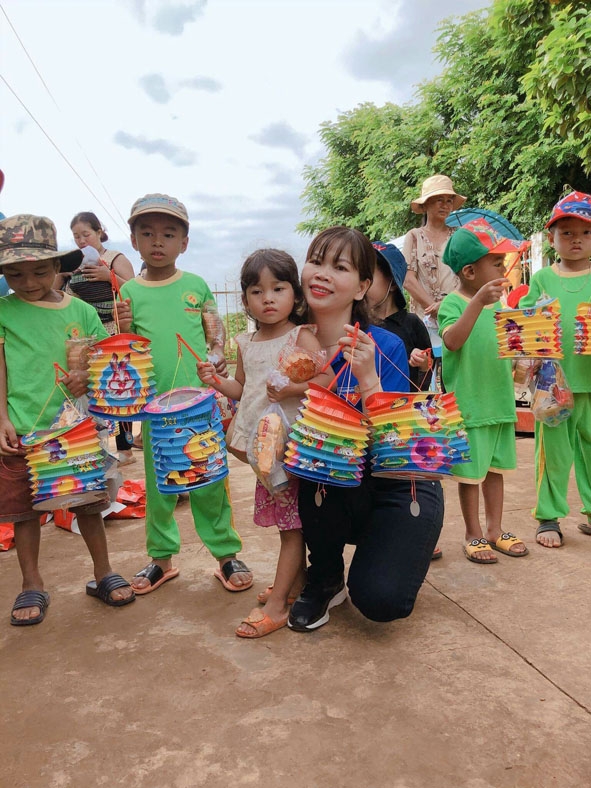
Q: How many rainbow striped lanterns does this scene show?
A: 4